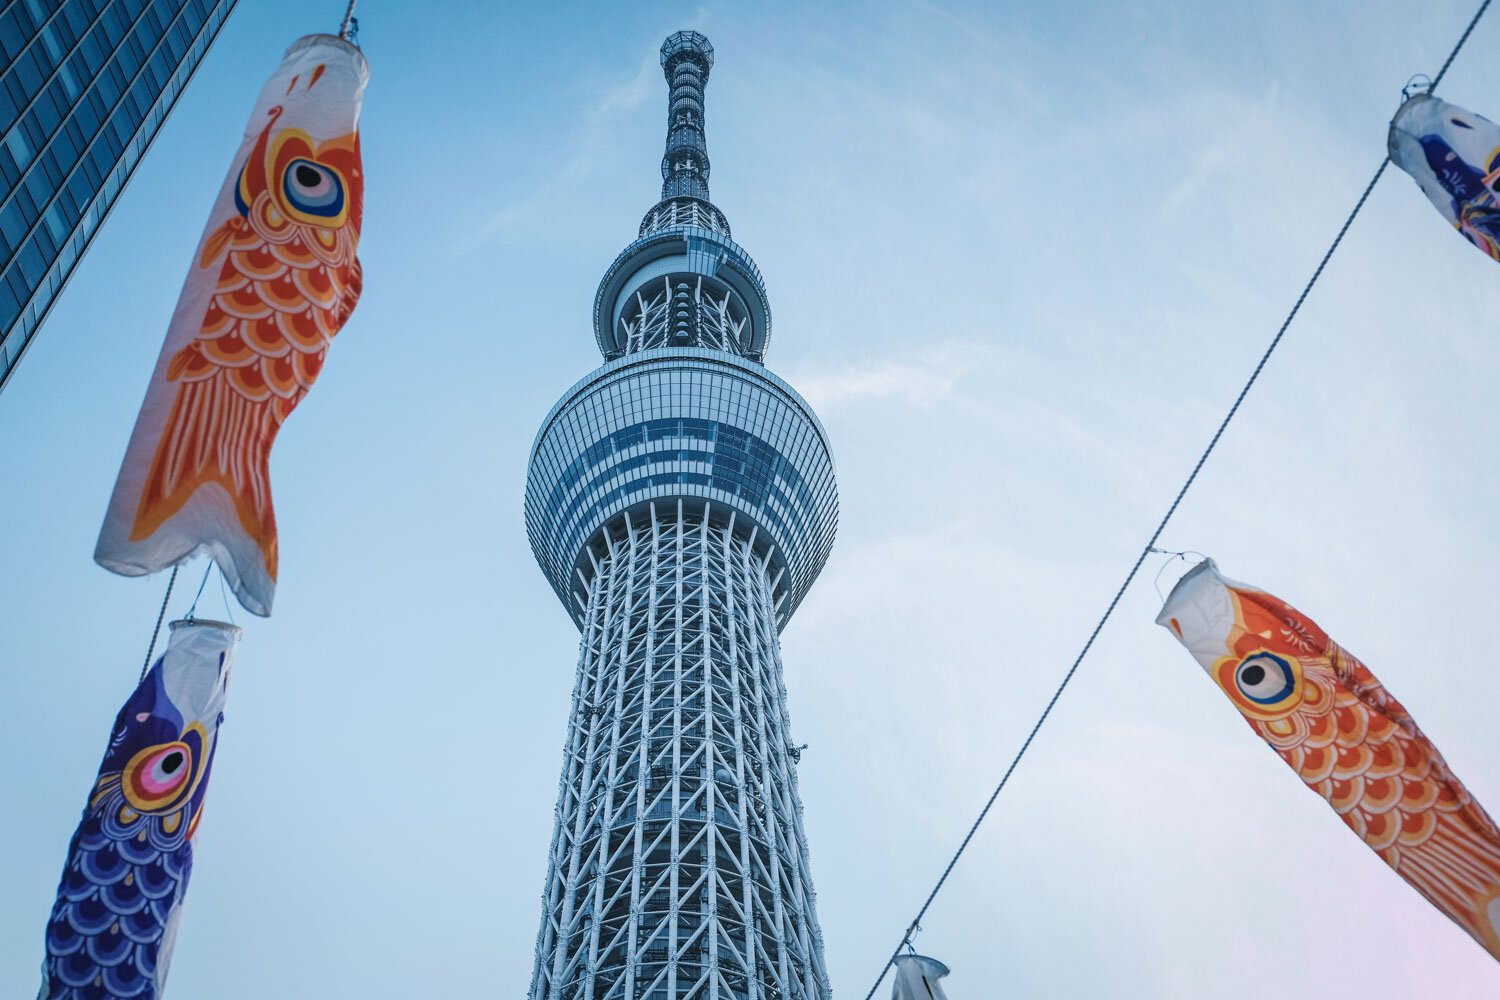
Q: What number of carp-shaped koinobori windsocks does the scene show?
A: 5